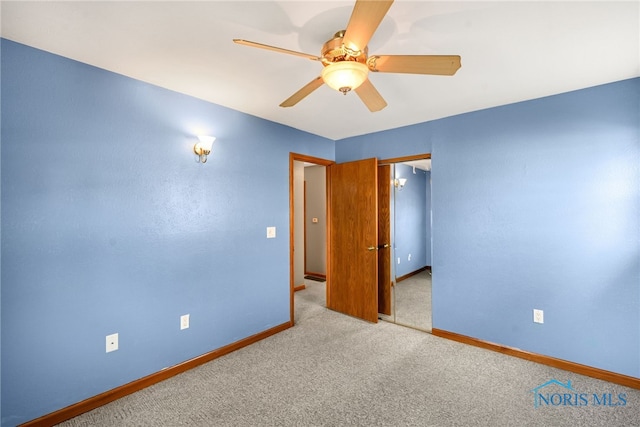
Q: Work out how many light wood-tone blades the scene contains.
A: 5